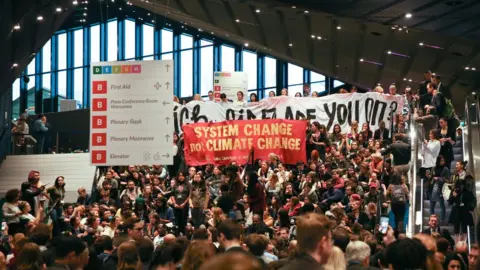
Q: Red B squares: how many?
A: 5